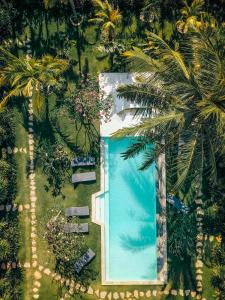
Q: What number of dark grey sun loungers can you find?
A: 5